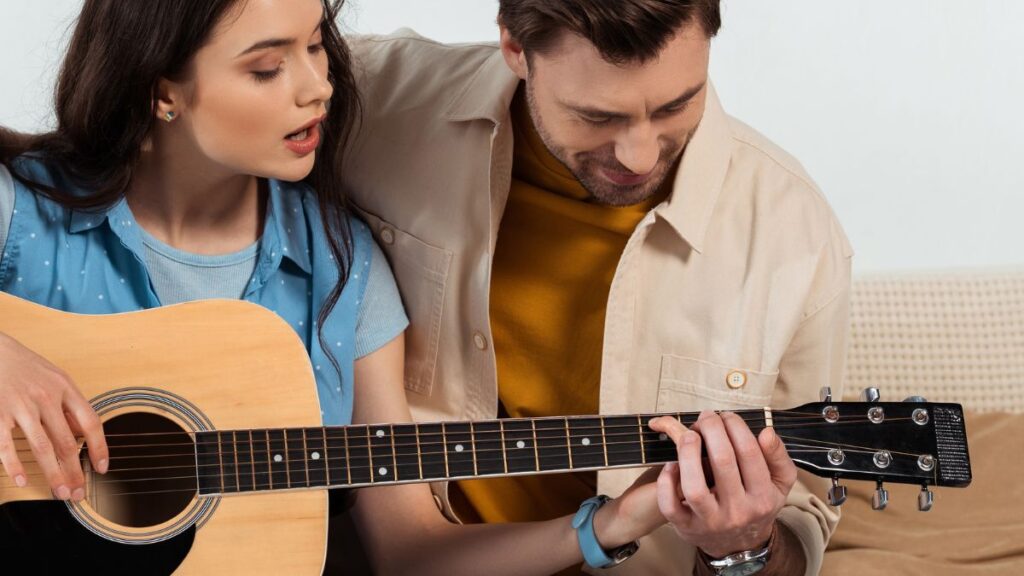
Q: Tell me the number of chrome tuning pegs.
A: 6